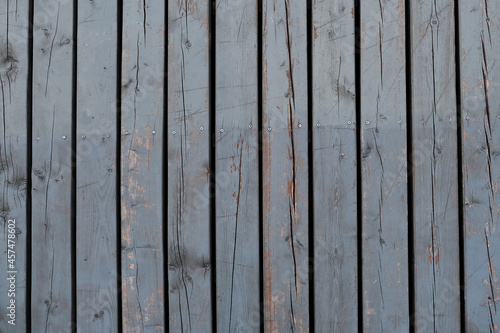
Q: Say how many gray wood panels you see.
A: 11